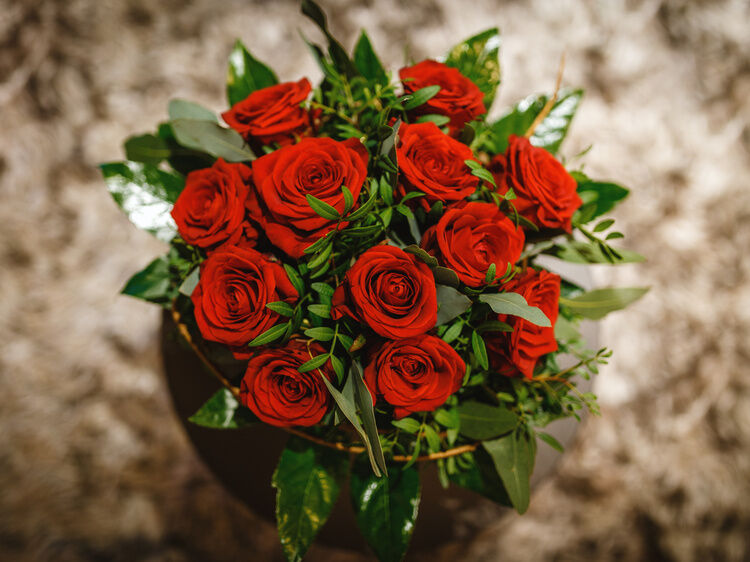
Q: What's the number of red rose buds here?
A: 12